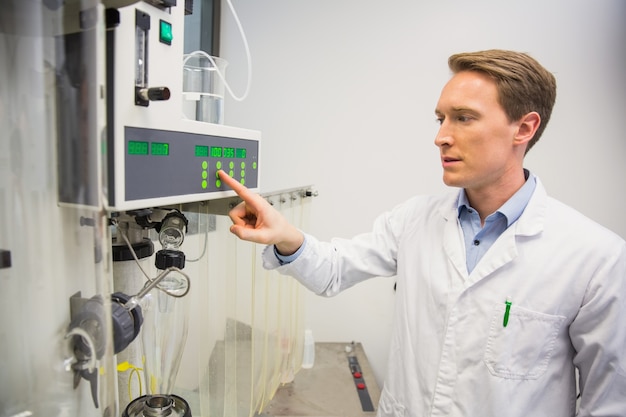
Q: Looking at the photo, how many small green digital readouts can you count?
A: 6